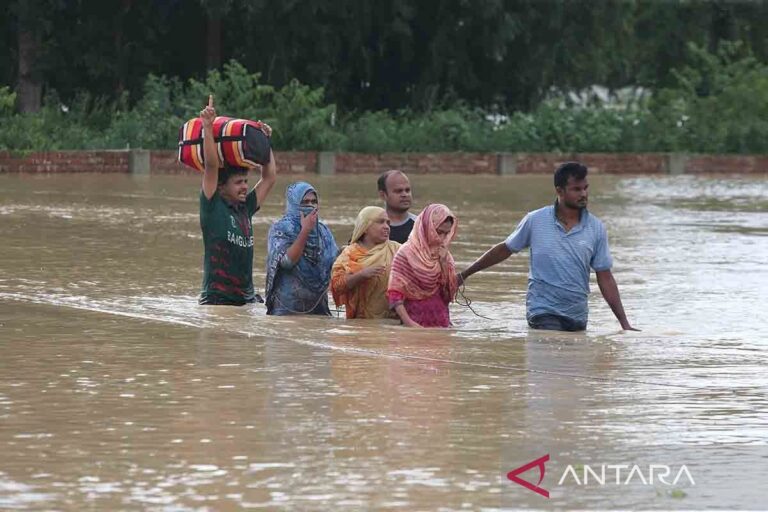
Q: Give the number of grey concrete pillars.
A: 4